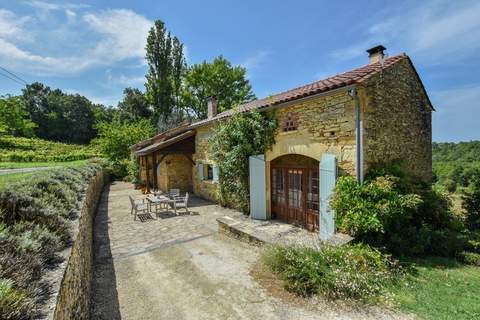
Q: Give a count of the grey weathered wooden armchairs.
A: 3